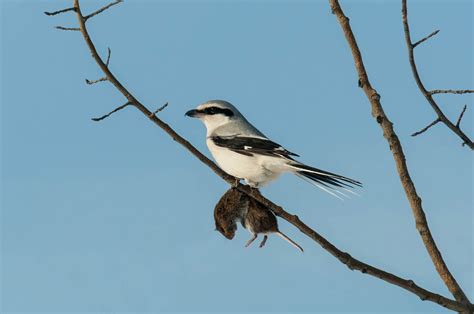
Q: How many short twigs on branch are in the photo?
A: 11